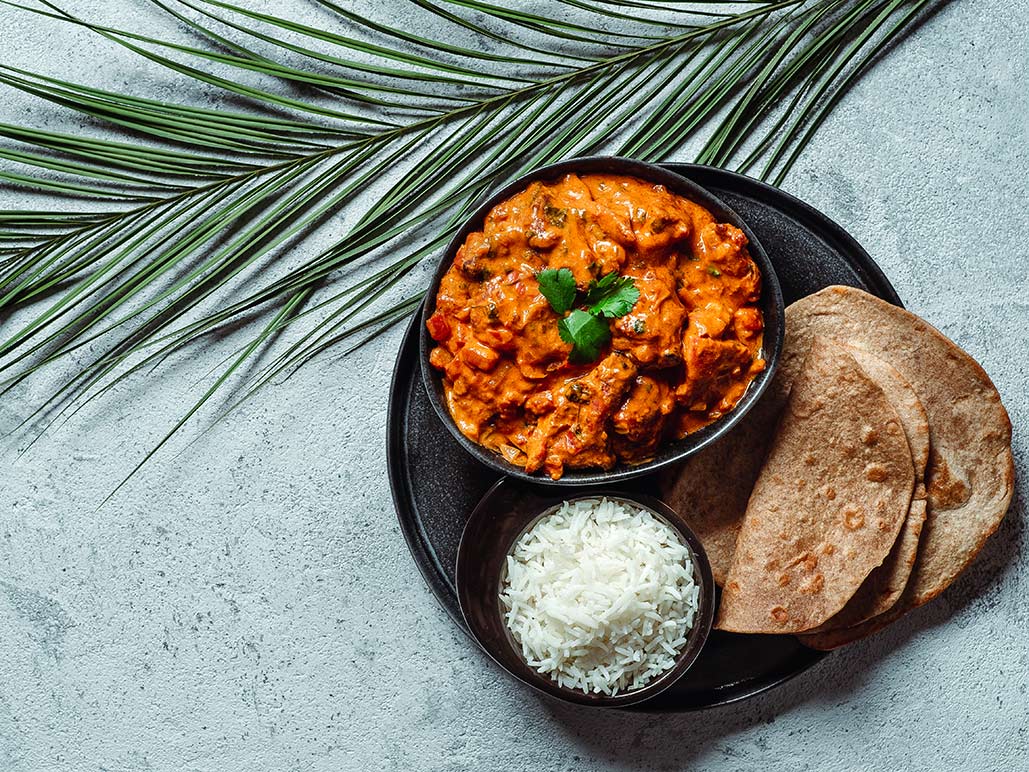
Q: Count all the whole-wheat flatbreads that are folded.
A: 1